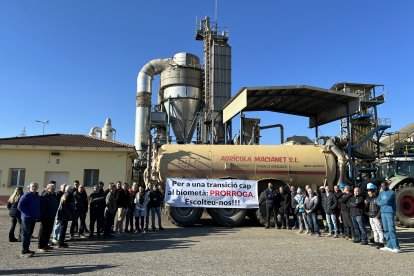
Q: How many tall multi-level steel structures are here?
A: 2